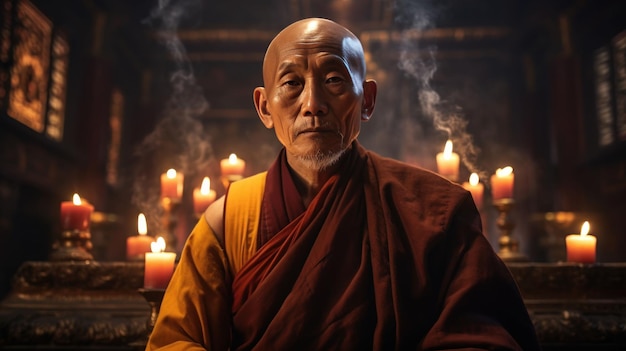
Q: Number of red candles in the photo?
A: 10